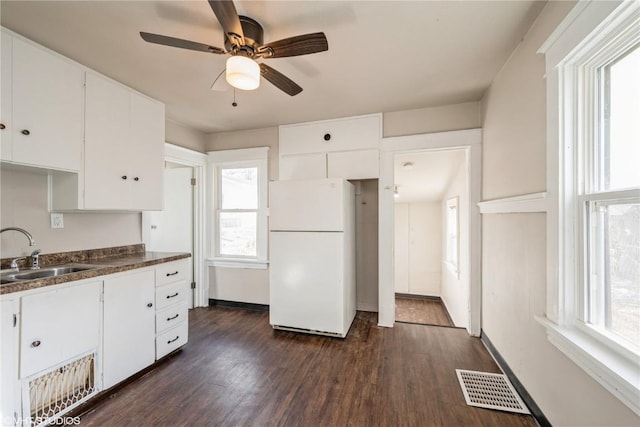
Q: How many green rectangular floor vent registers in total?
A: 0